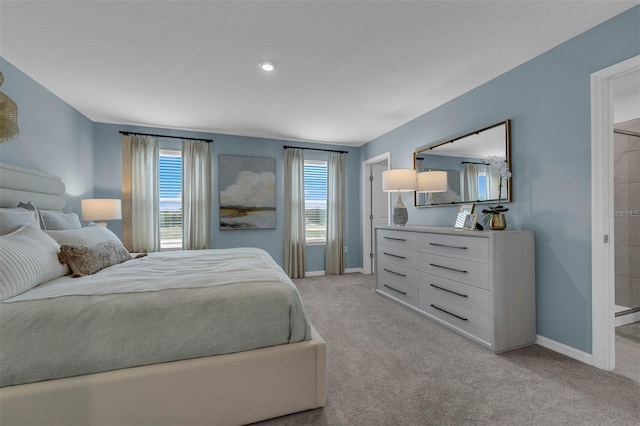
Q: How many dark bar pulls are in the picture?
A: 8